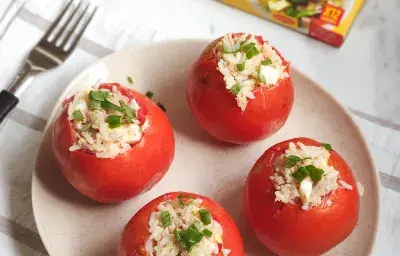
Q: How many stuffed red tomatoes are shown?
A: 4